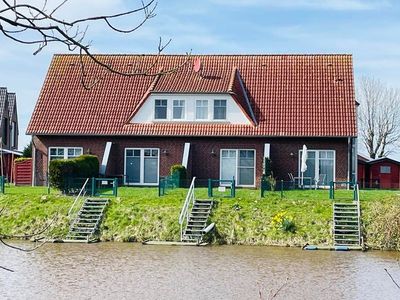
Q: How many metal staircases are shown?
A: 3